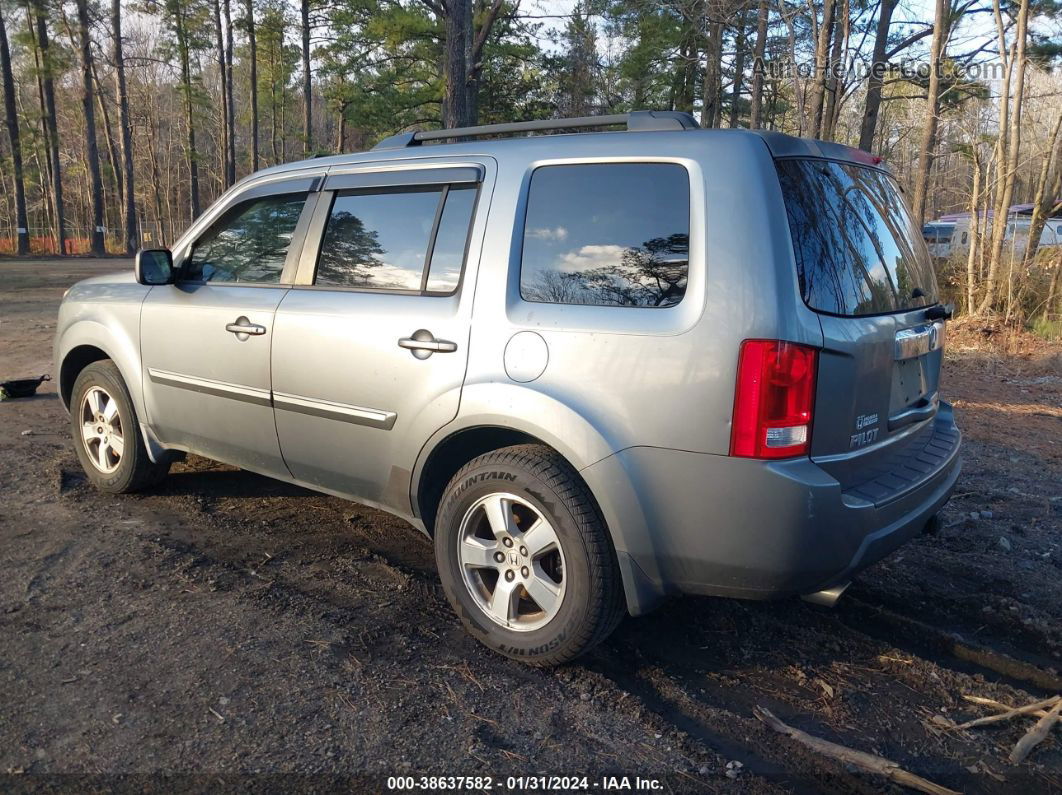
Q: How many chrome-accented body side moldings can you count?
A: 2